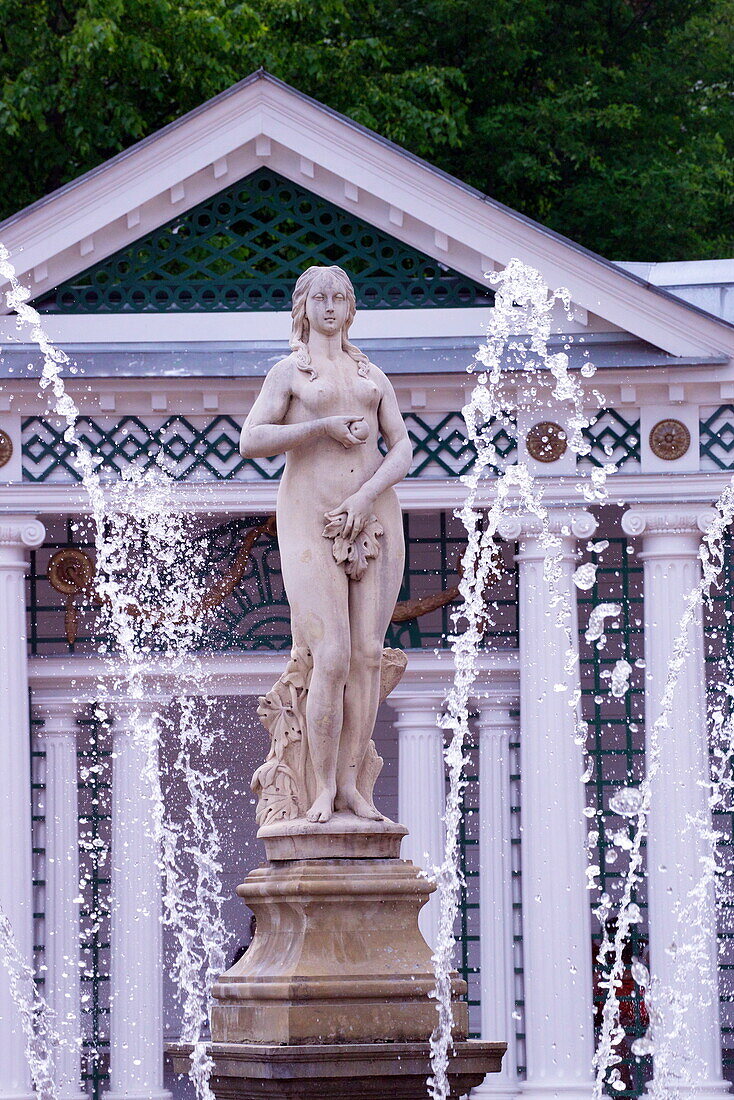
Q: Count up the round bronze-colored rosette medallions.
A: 3